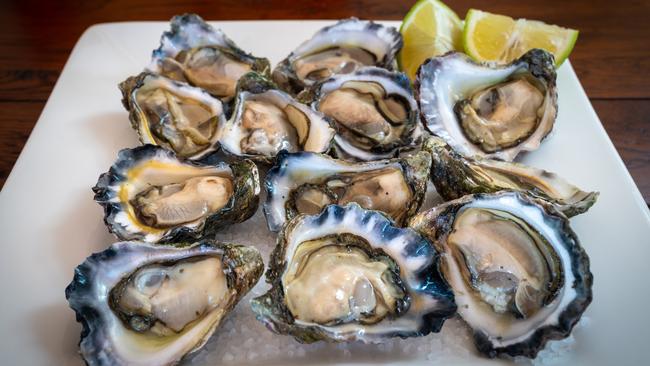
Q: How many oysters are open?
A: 12